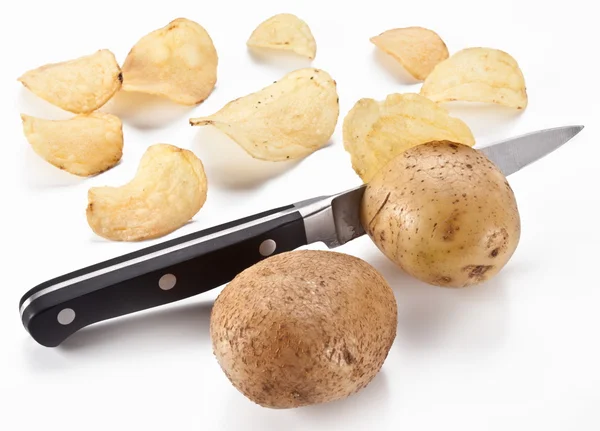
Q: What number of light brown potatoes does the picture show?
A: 2